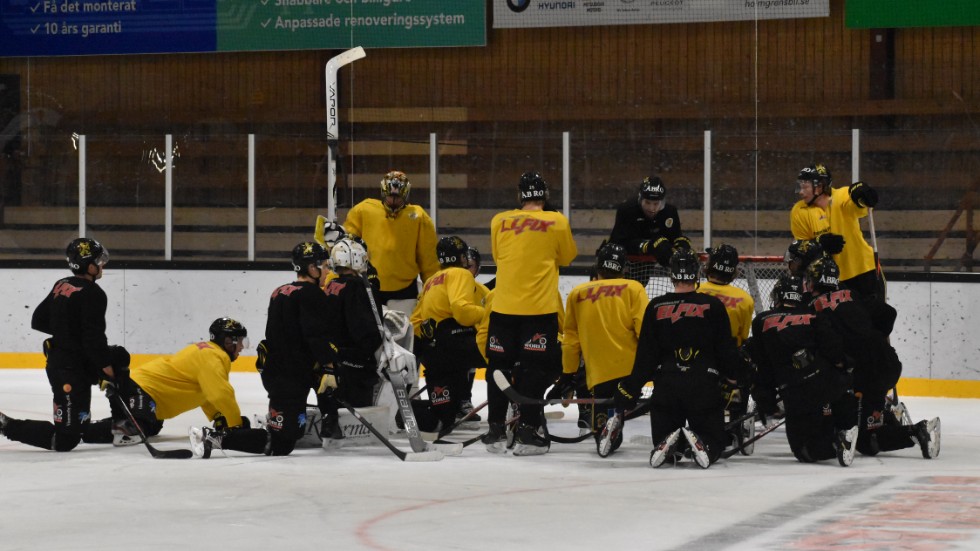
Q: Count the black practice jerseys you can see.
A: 7